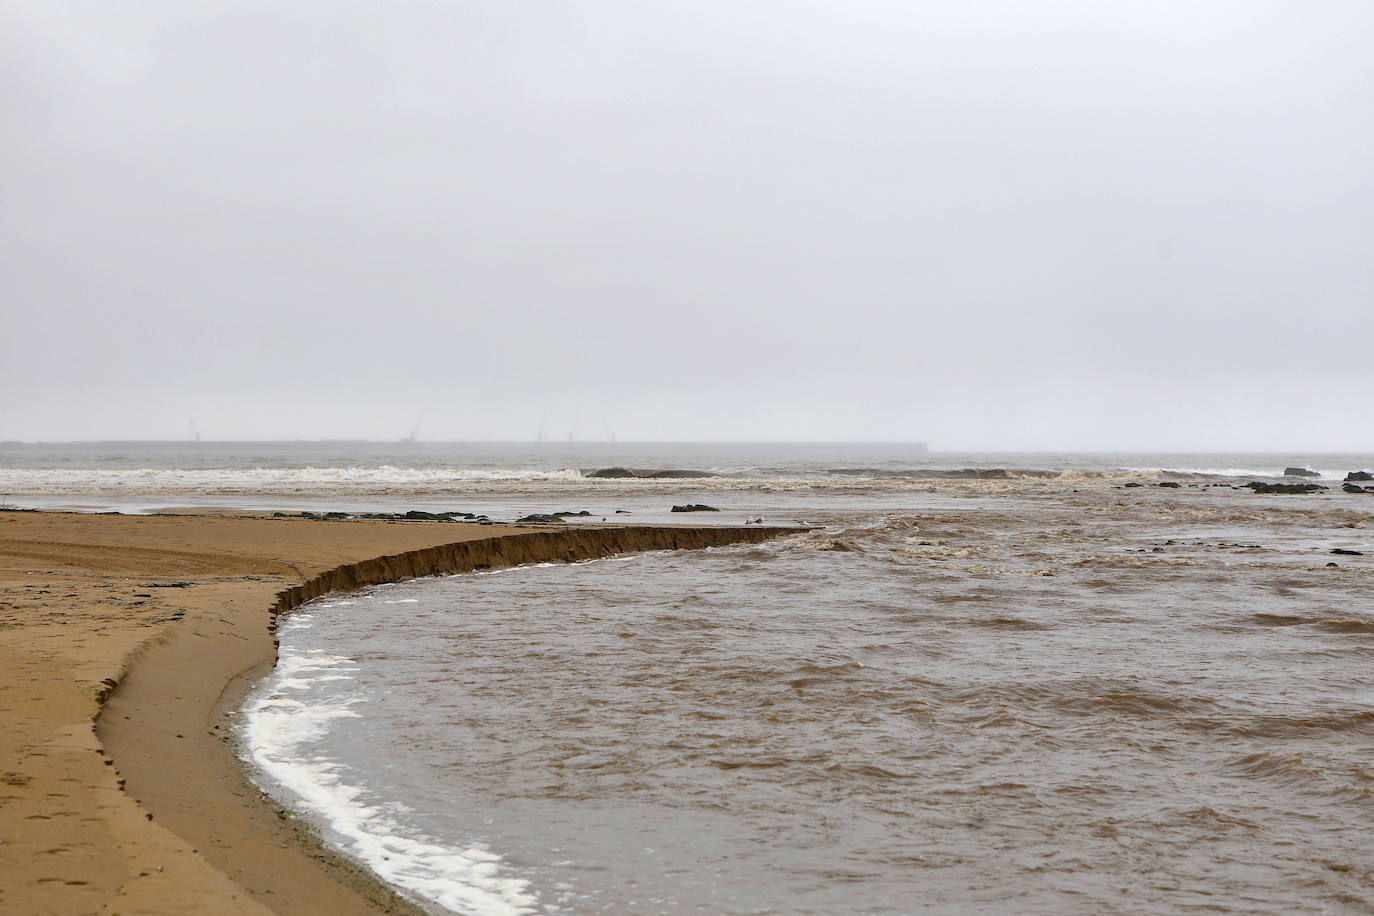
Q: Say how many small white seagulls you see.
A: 3